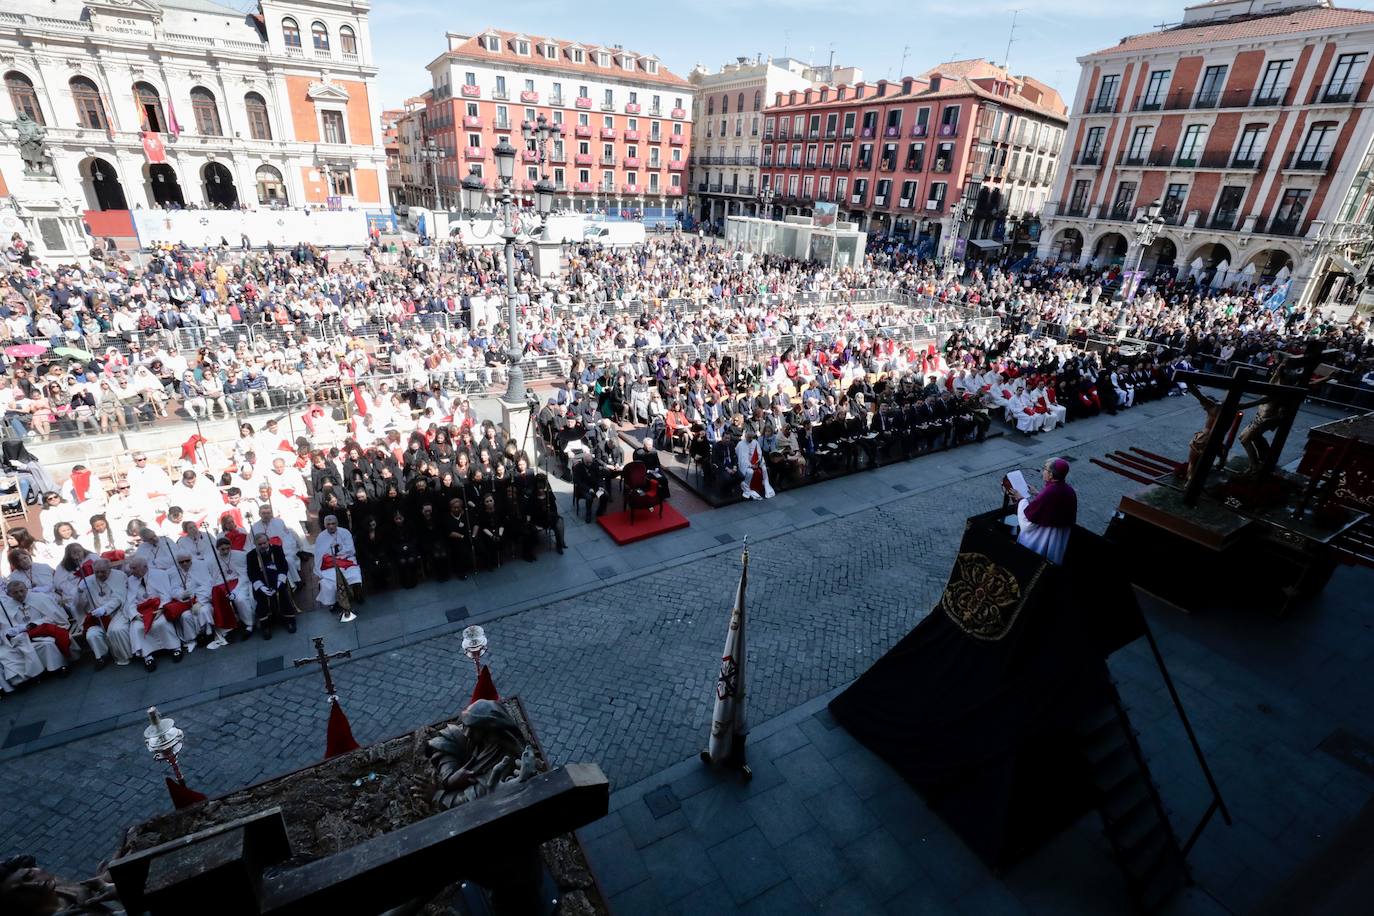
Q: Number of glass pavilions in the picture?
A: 1